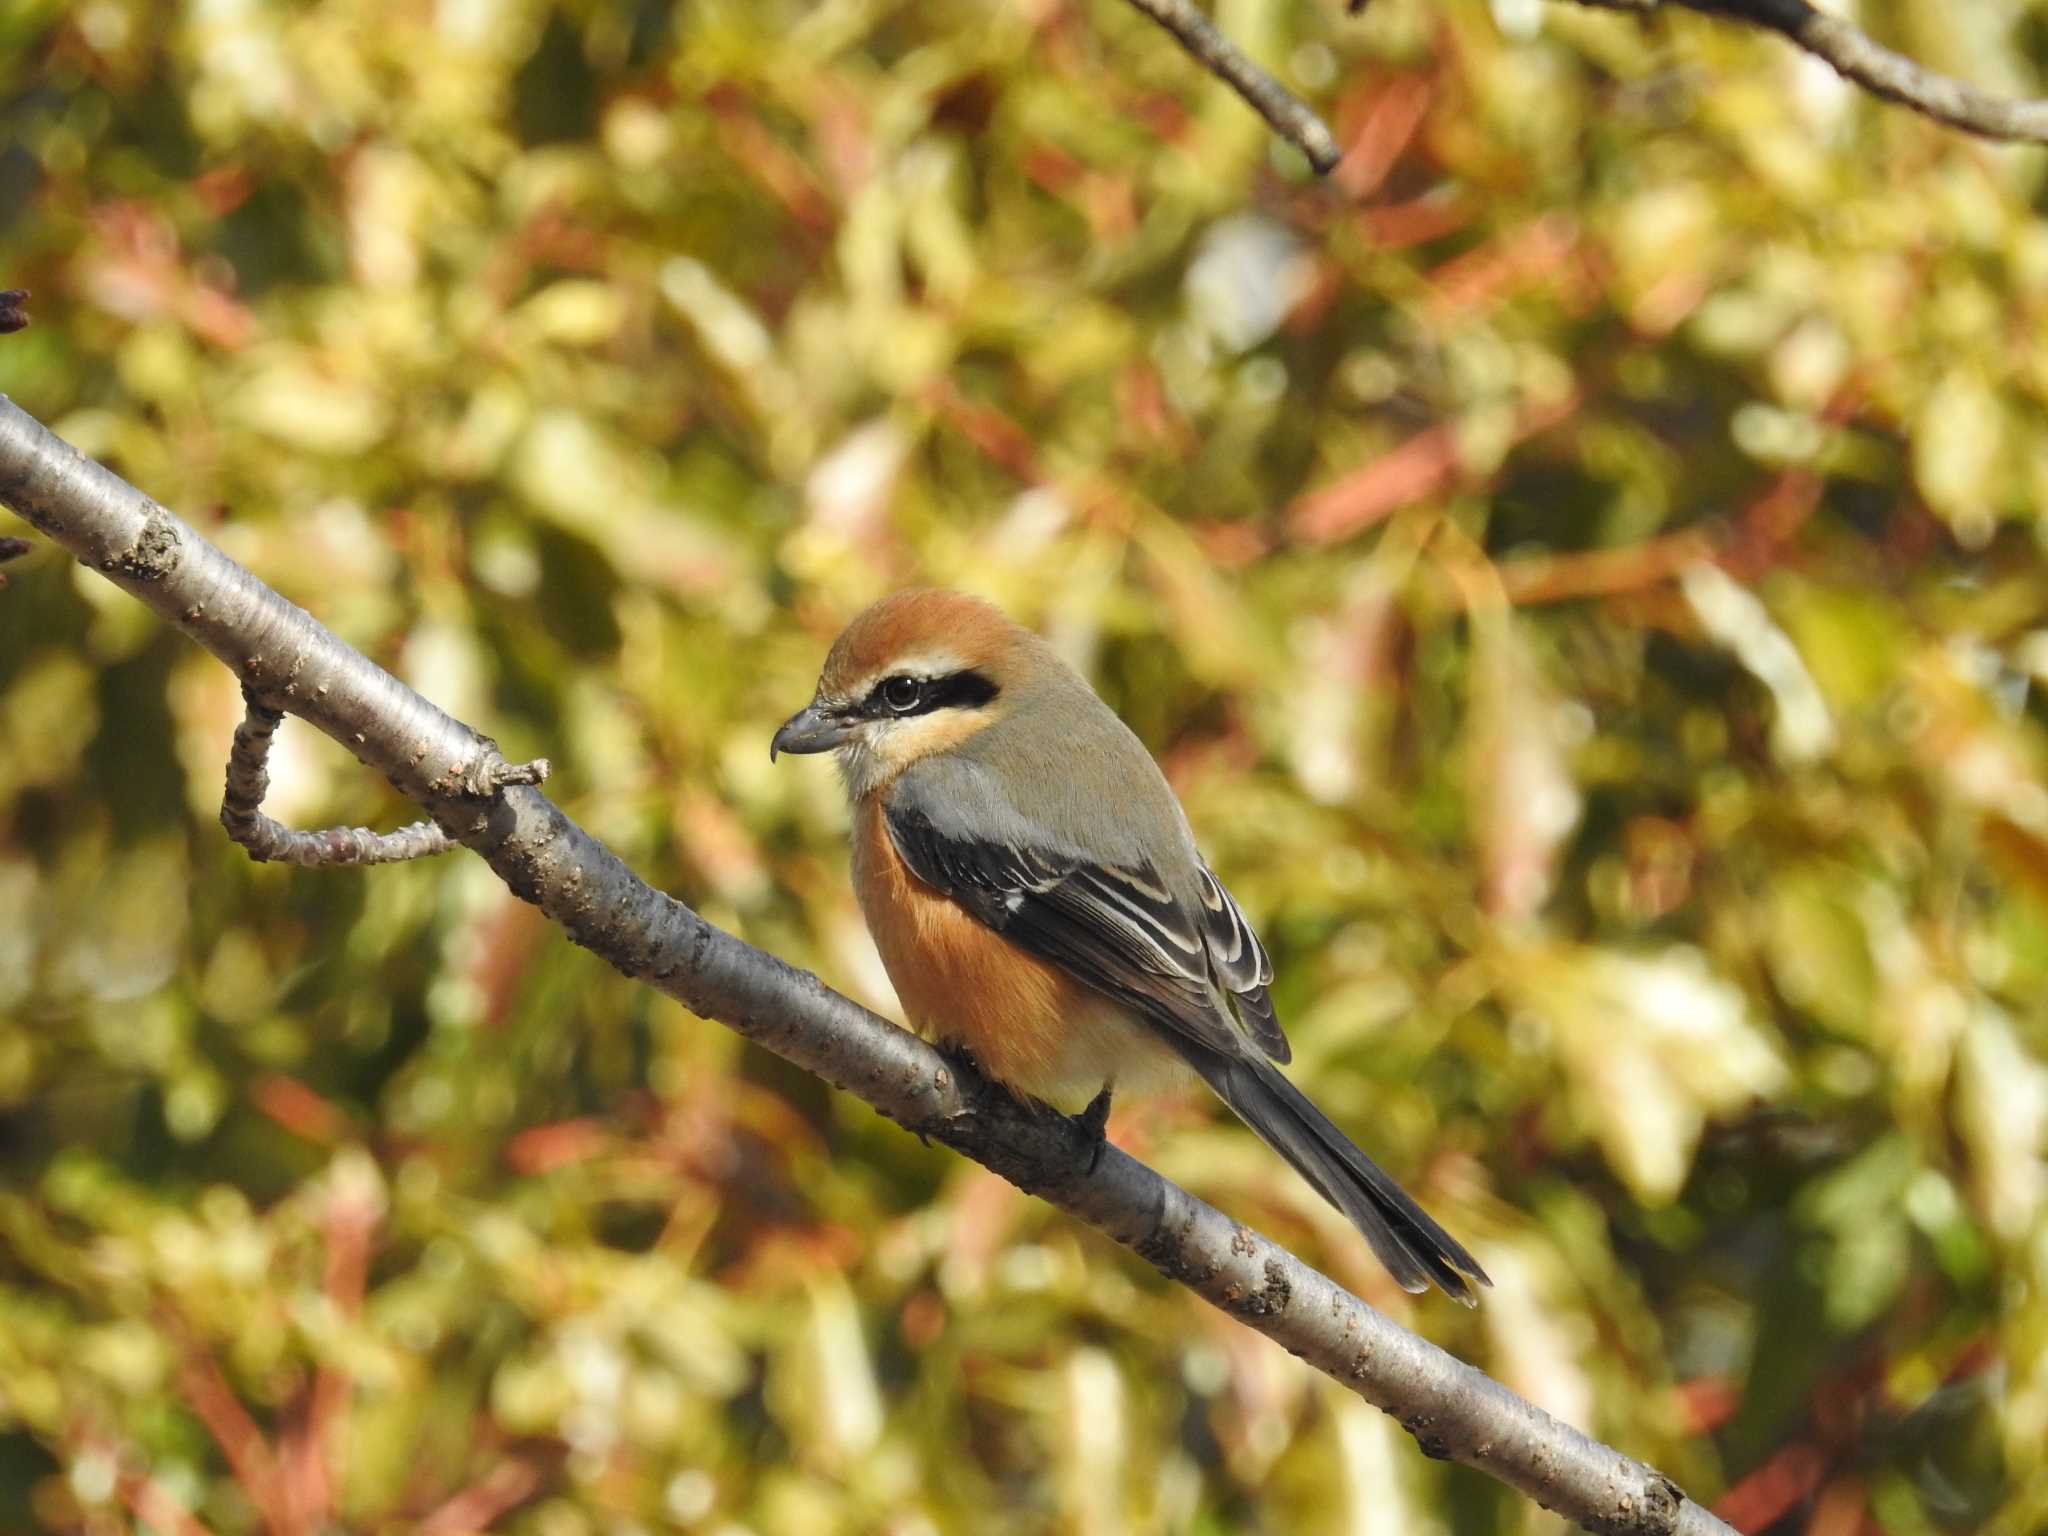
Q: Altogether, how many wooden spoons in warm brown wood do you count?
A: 0